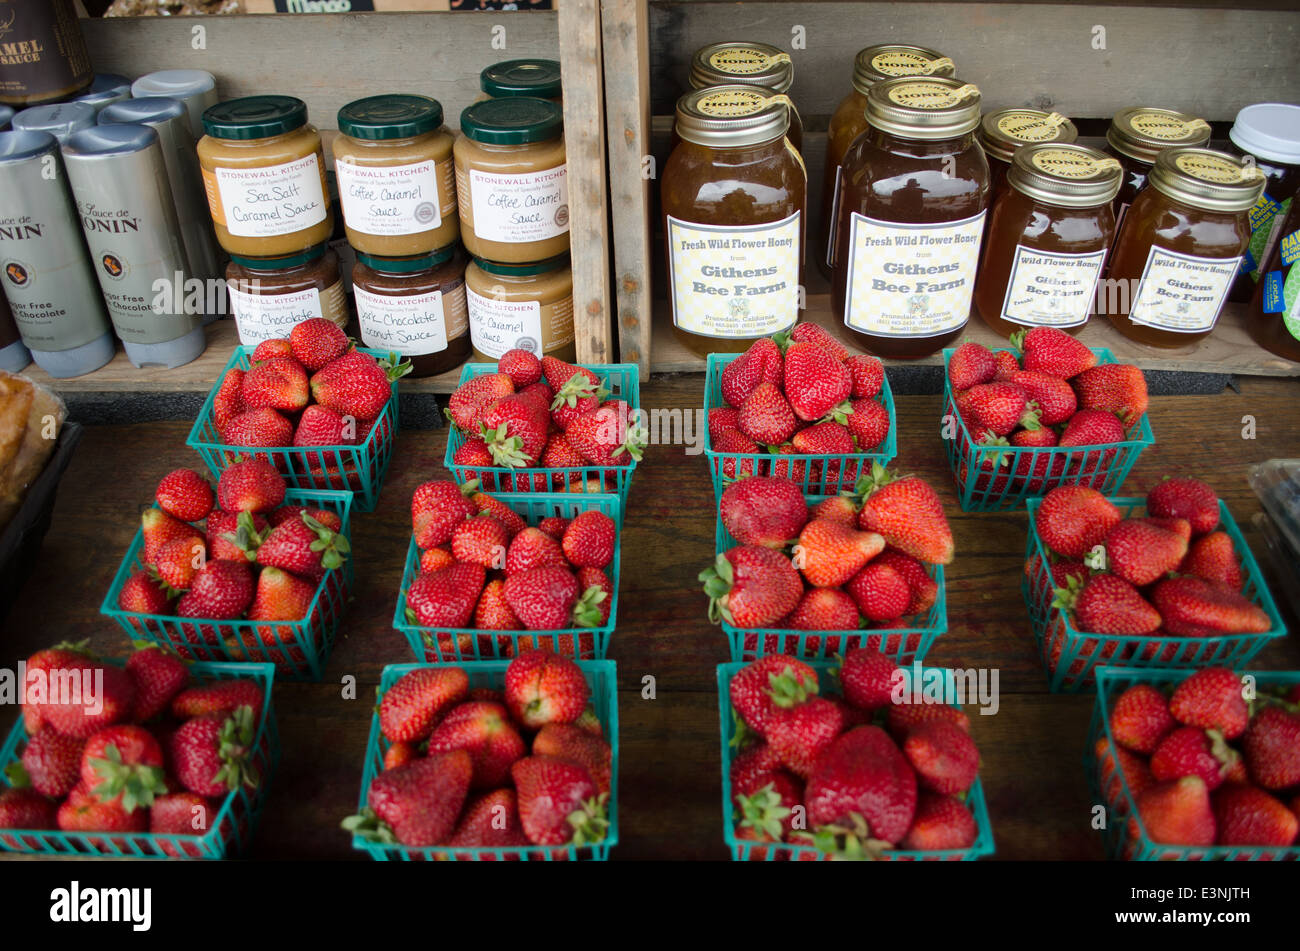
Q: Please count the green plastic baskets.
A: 12